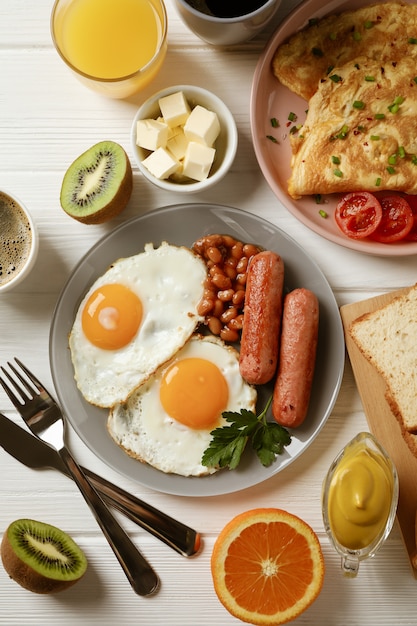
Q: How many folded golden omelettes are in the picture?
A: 2